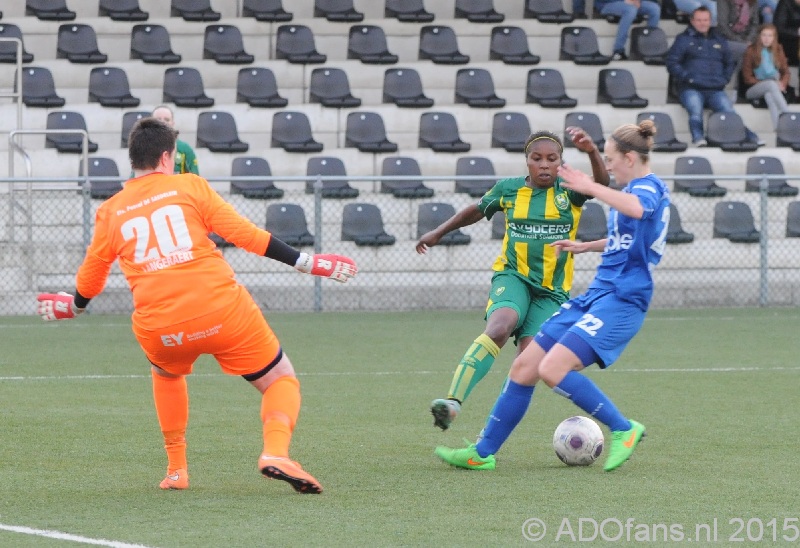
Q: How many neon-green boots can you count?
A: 2